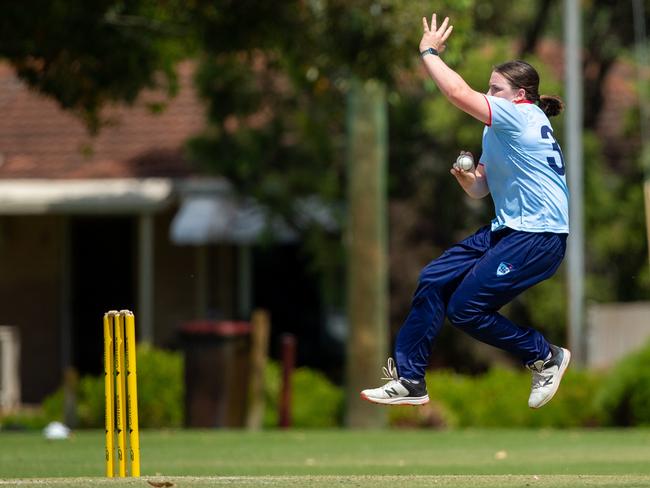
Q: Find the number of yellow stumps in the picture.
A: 3